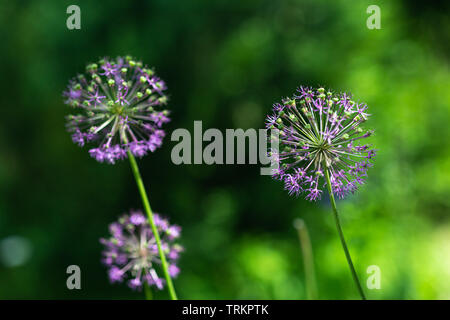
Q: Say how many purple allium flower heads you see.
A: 3